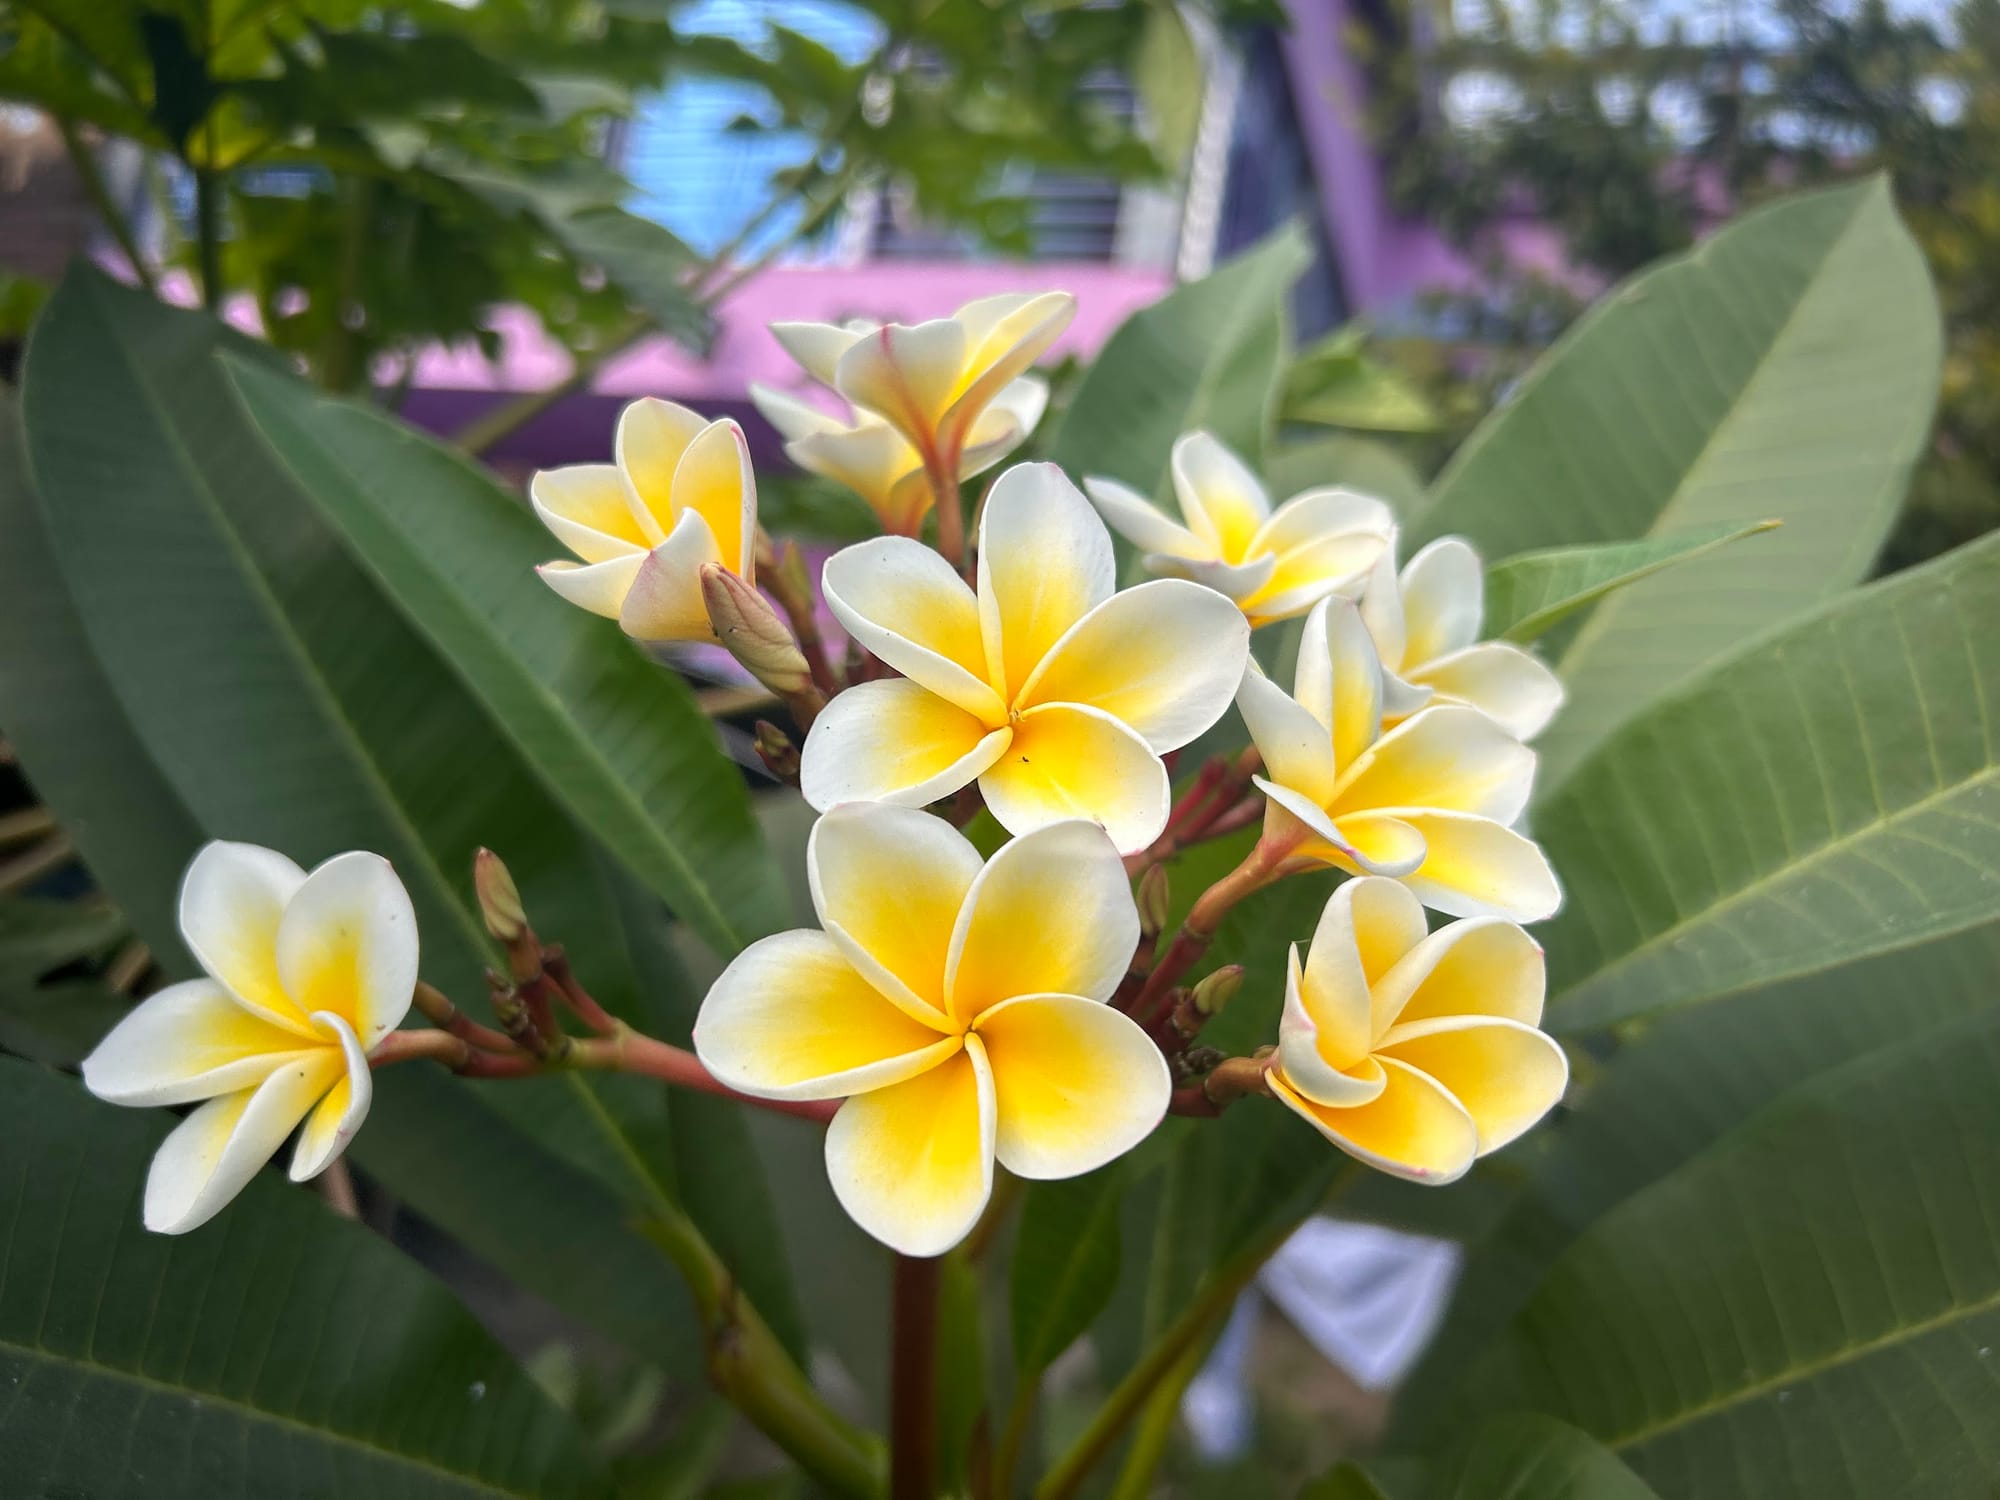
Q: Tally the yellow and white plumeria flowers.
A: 10